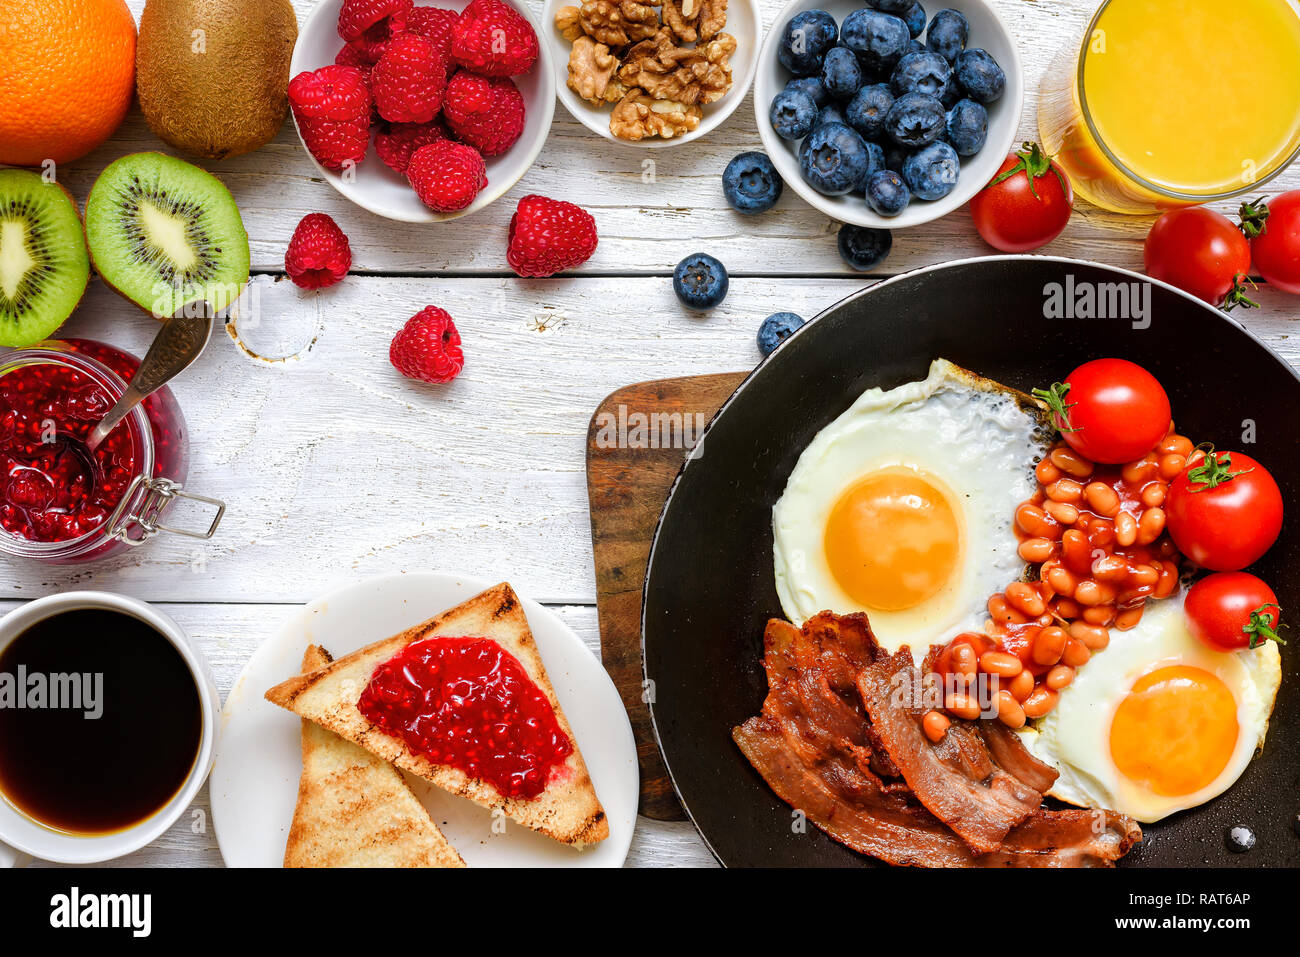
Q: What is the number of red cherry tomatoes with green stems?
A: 6